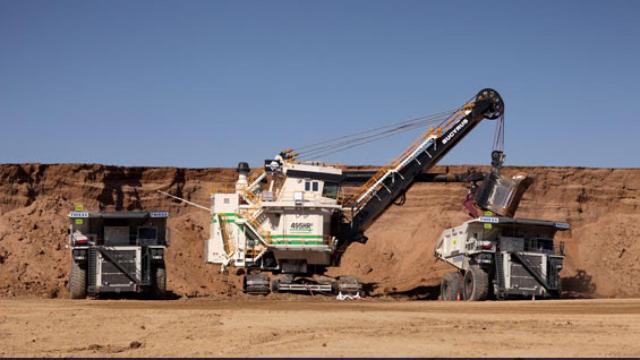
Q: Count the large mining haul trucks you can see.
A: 2